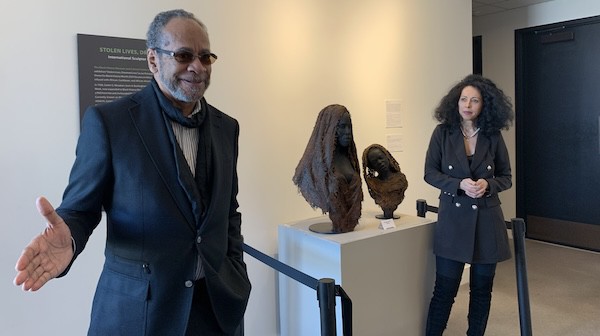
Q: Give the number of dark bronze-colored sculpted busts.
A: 2